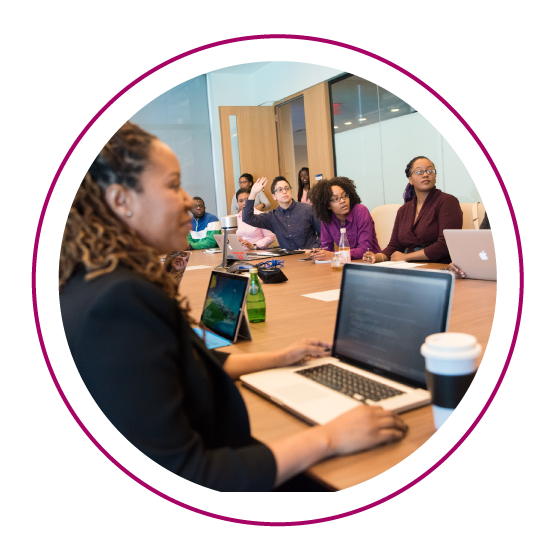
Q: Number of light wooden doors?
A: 1